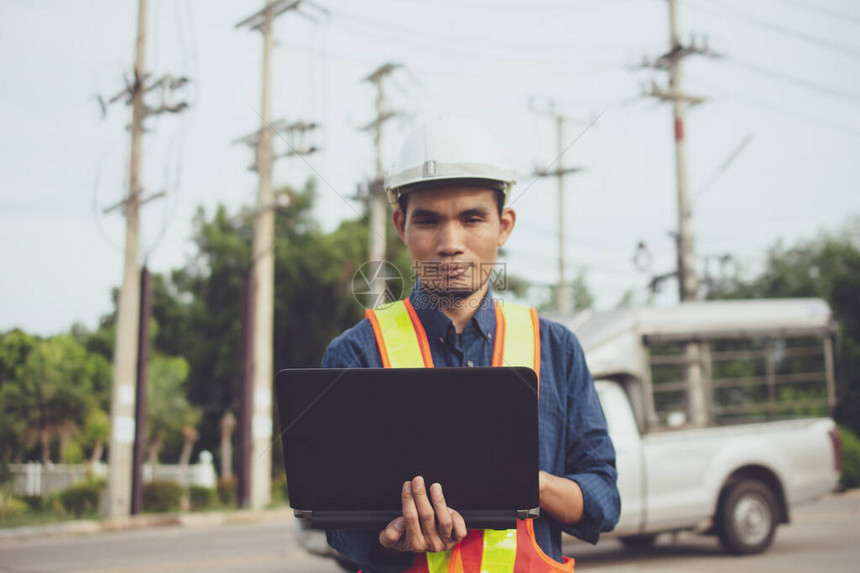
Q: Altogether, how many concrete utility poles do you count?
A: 5